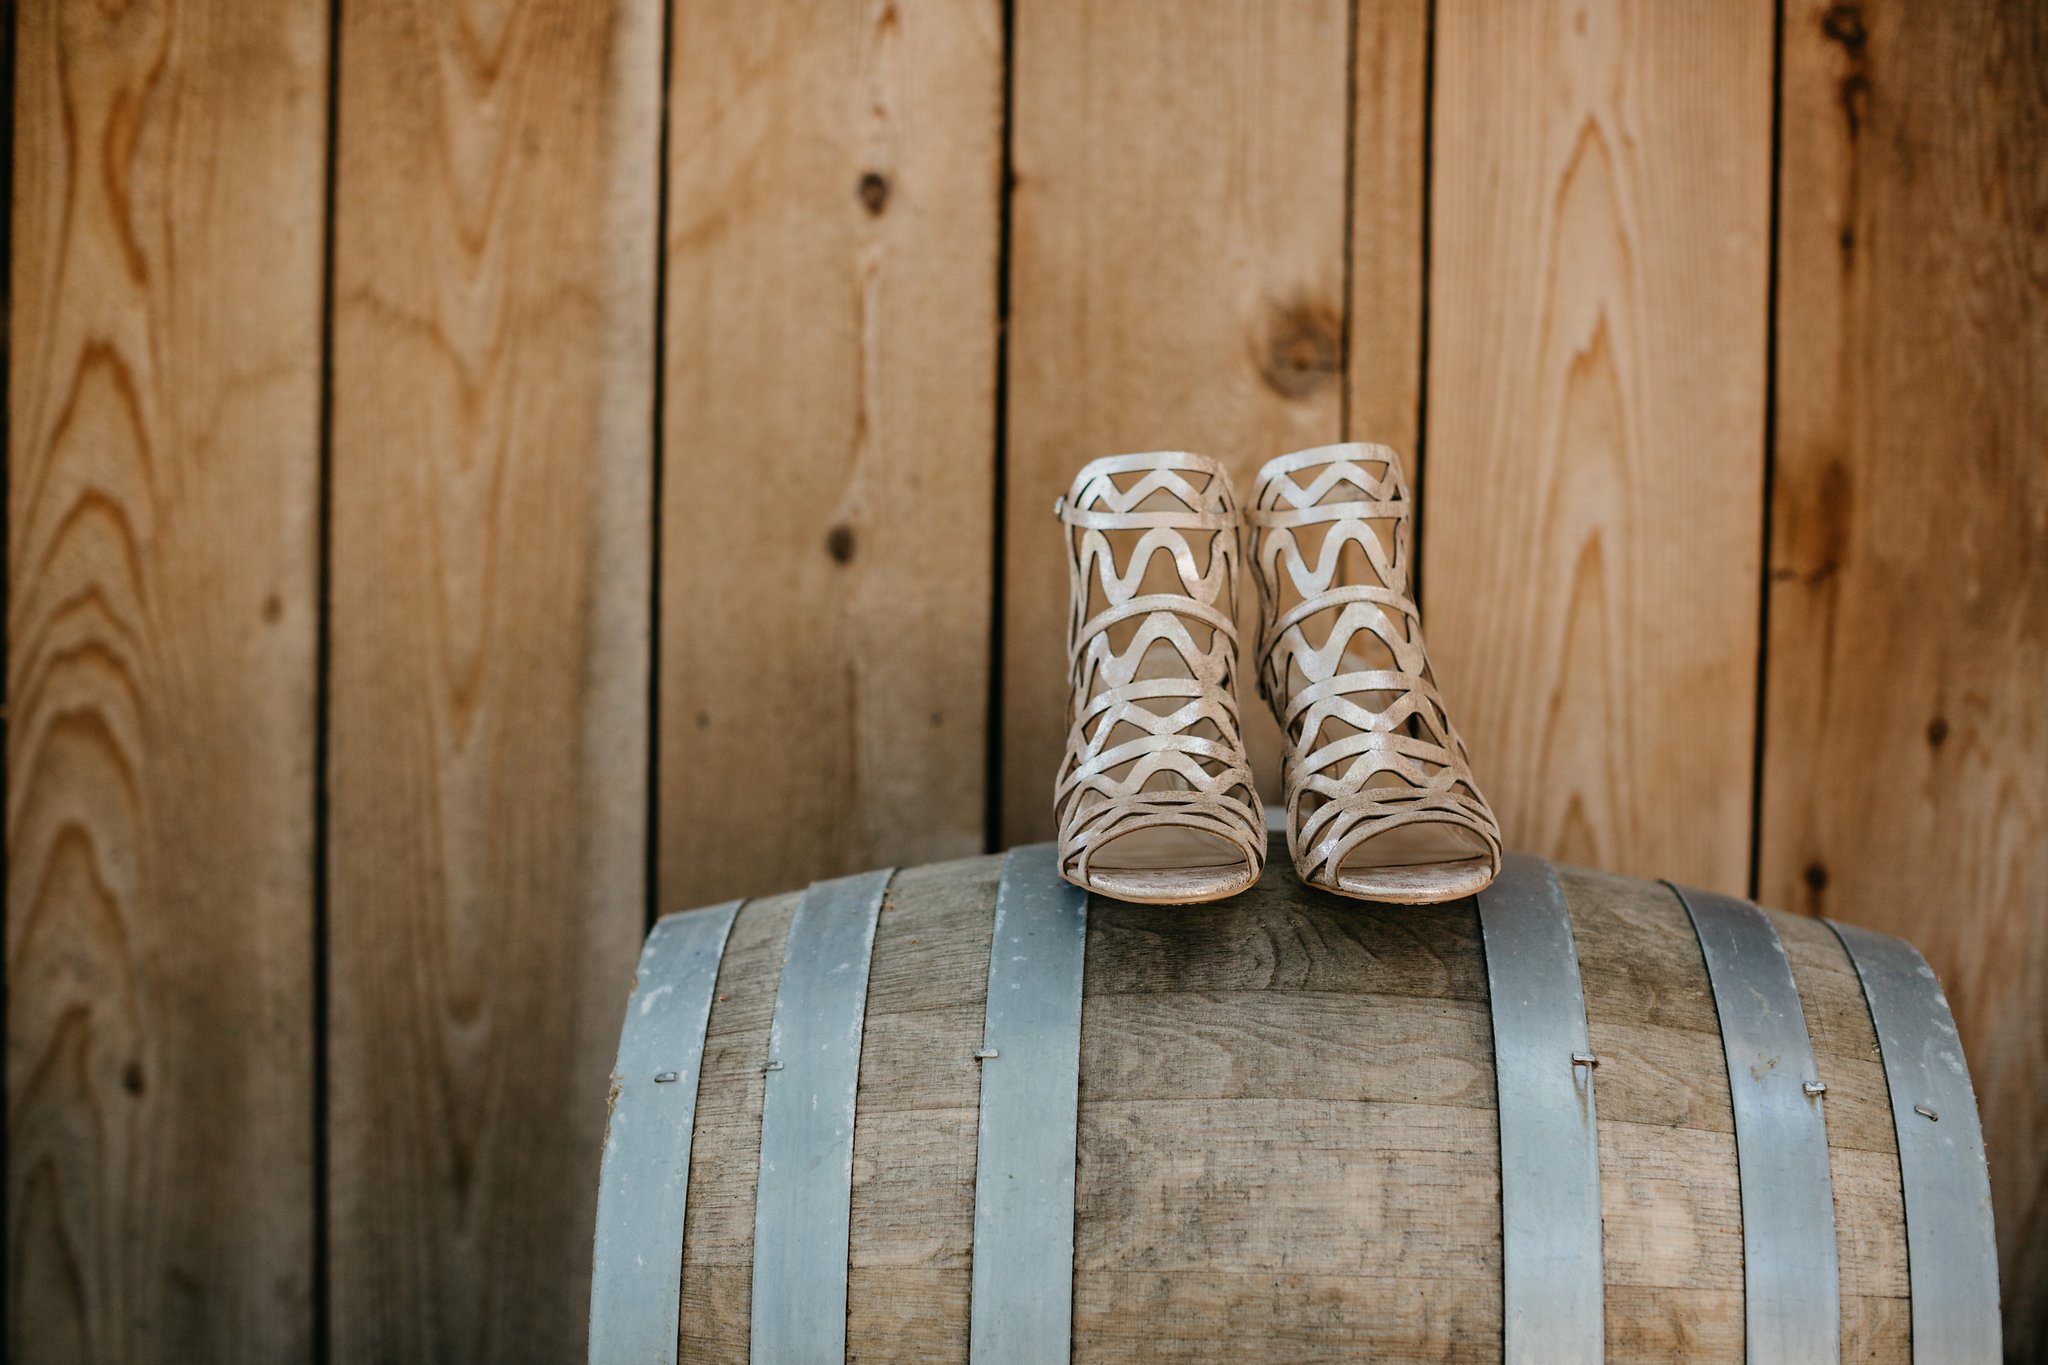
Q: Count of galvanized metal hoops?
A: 6